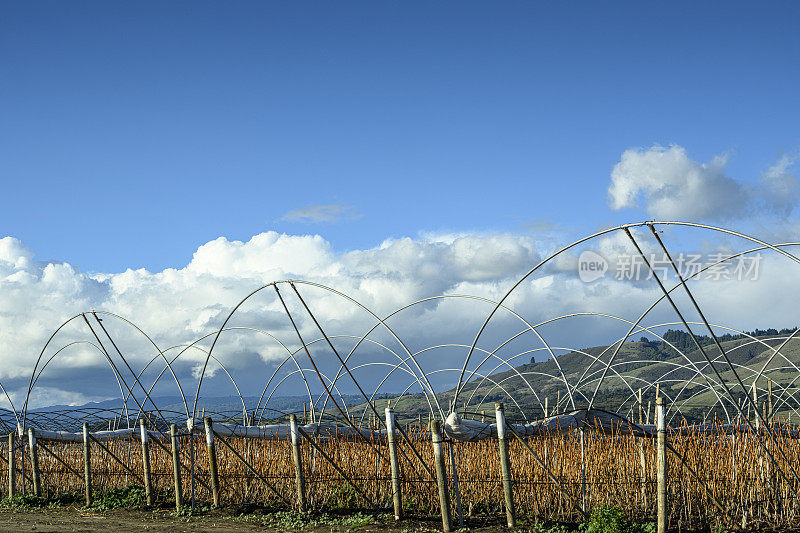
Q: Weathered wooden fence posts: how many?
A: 11